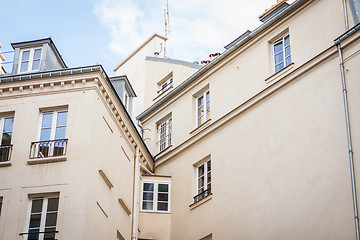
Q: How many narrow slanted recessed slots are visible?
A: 5